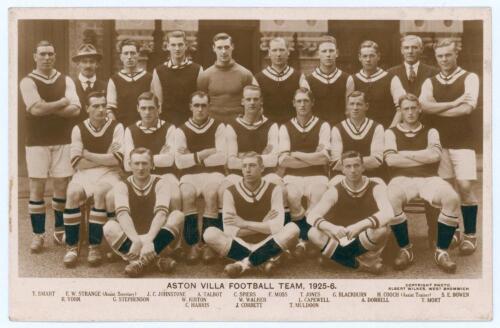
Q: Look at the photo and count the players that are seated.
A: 10